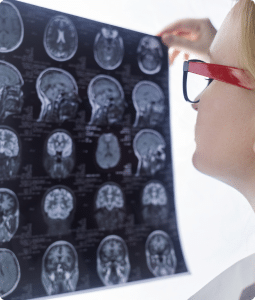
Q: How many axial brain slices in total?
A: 6